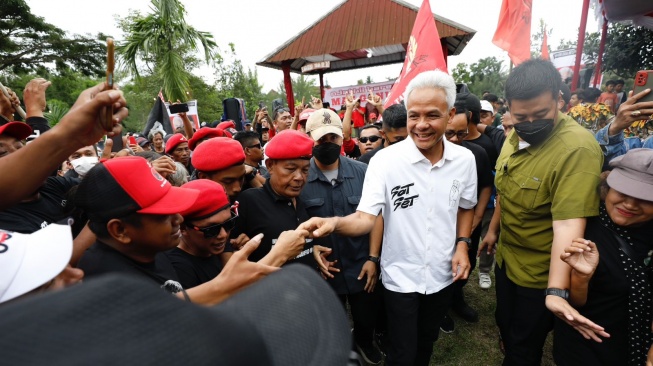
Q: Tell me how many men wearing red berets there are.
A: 6